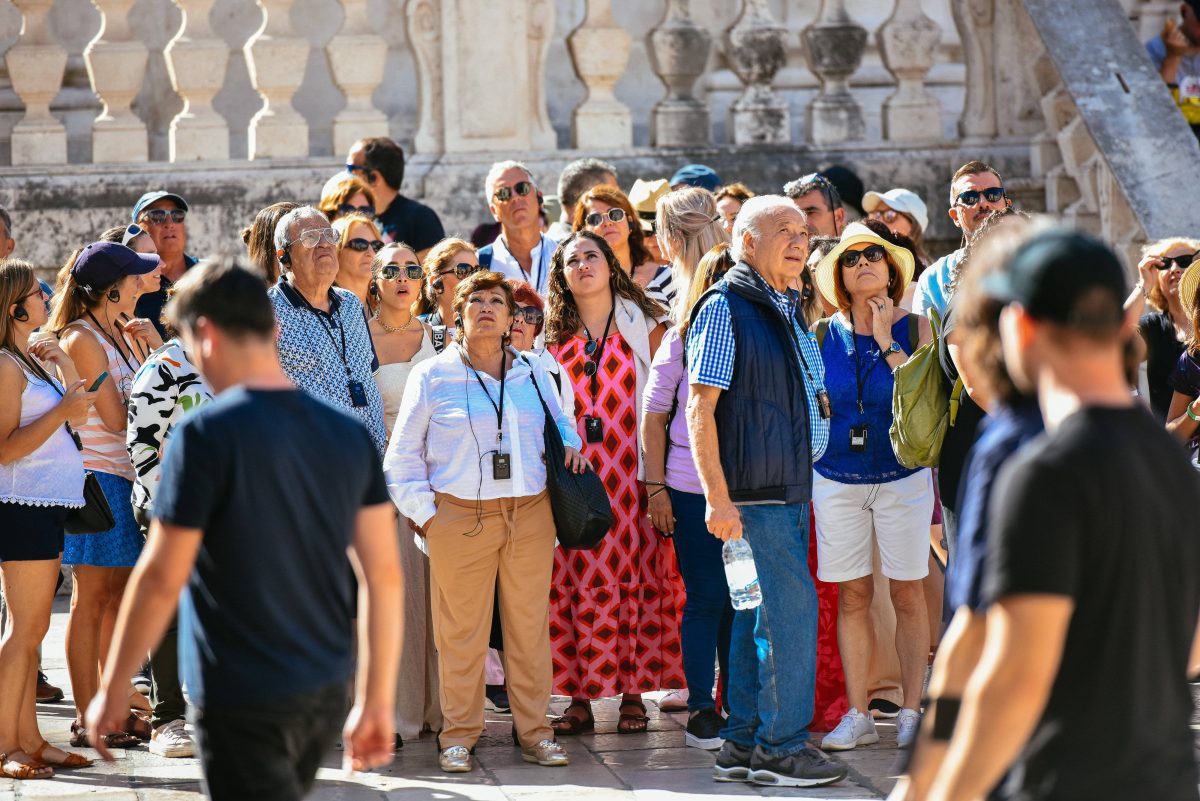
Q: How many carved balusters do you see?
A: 10